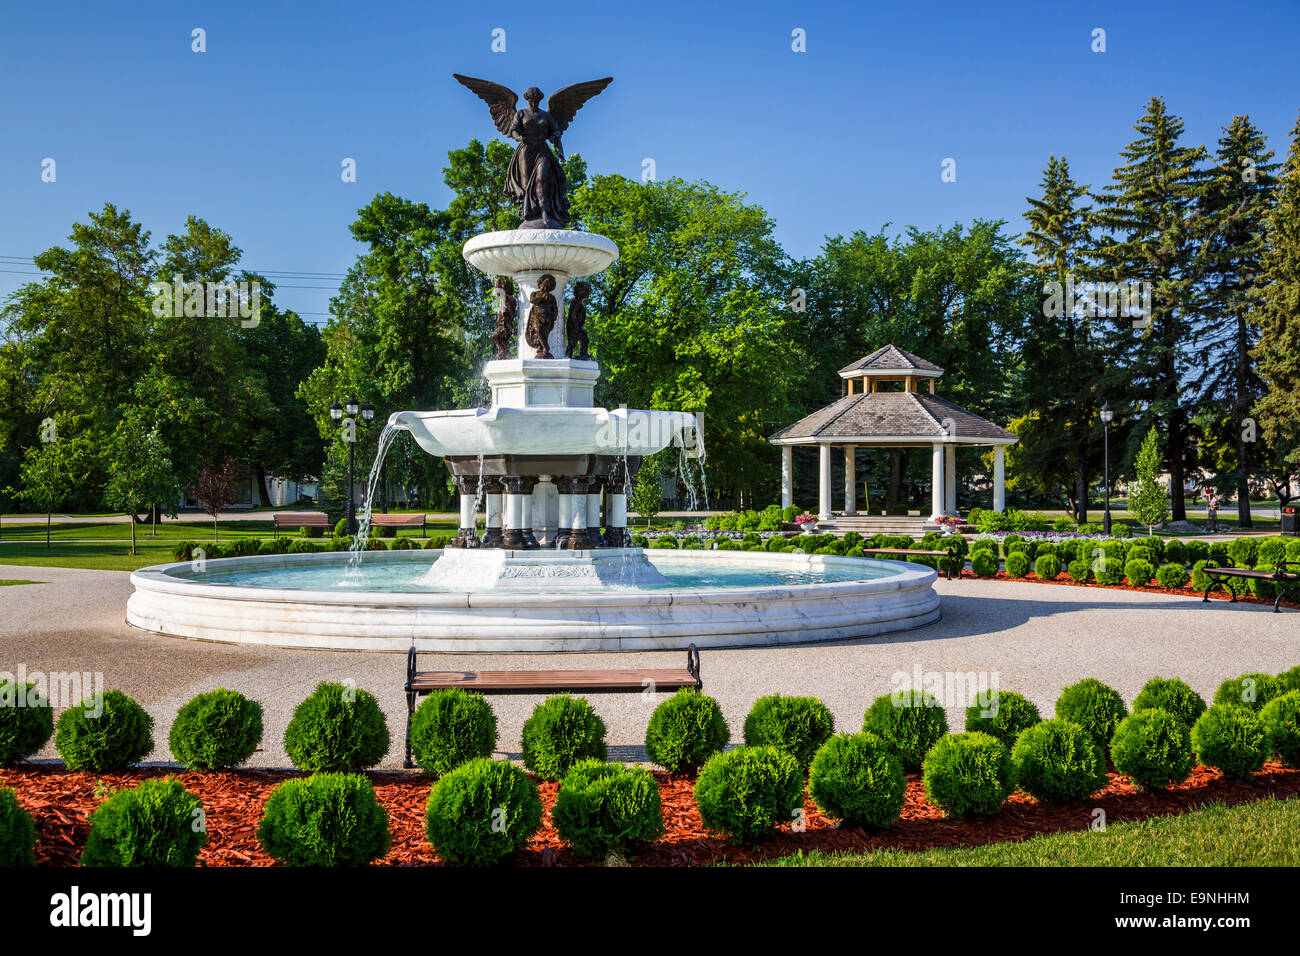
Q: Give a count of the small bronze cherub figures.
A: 3